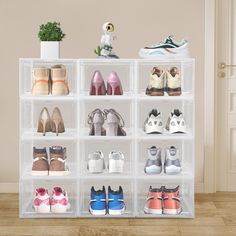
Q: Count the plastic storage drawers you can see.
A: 12